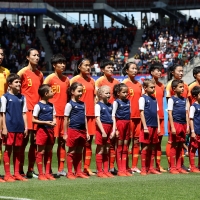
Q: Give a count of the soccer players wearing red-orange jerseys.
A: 8